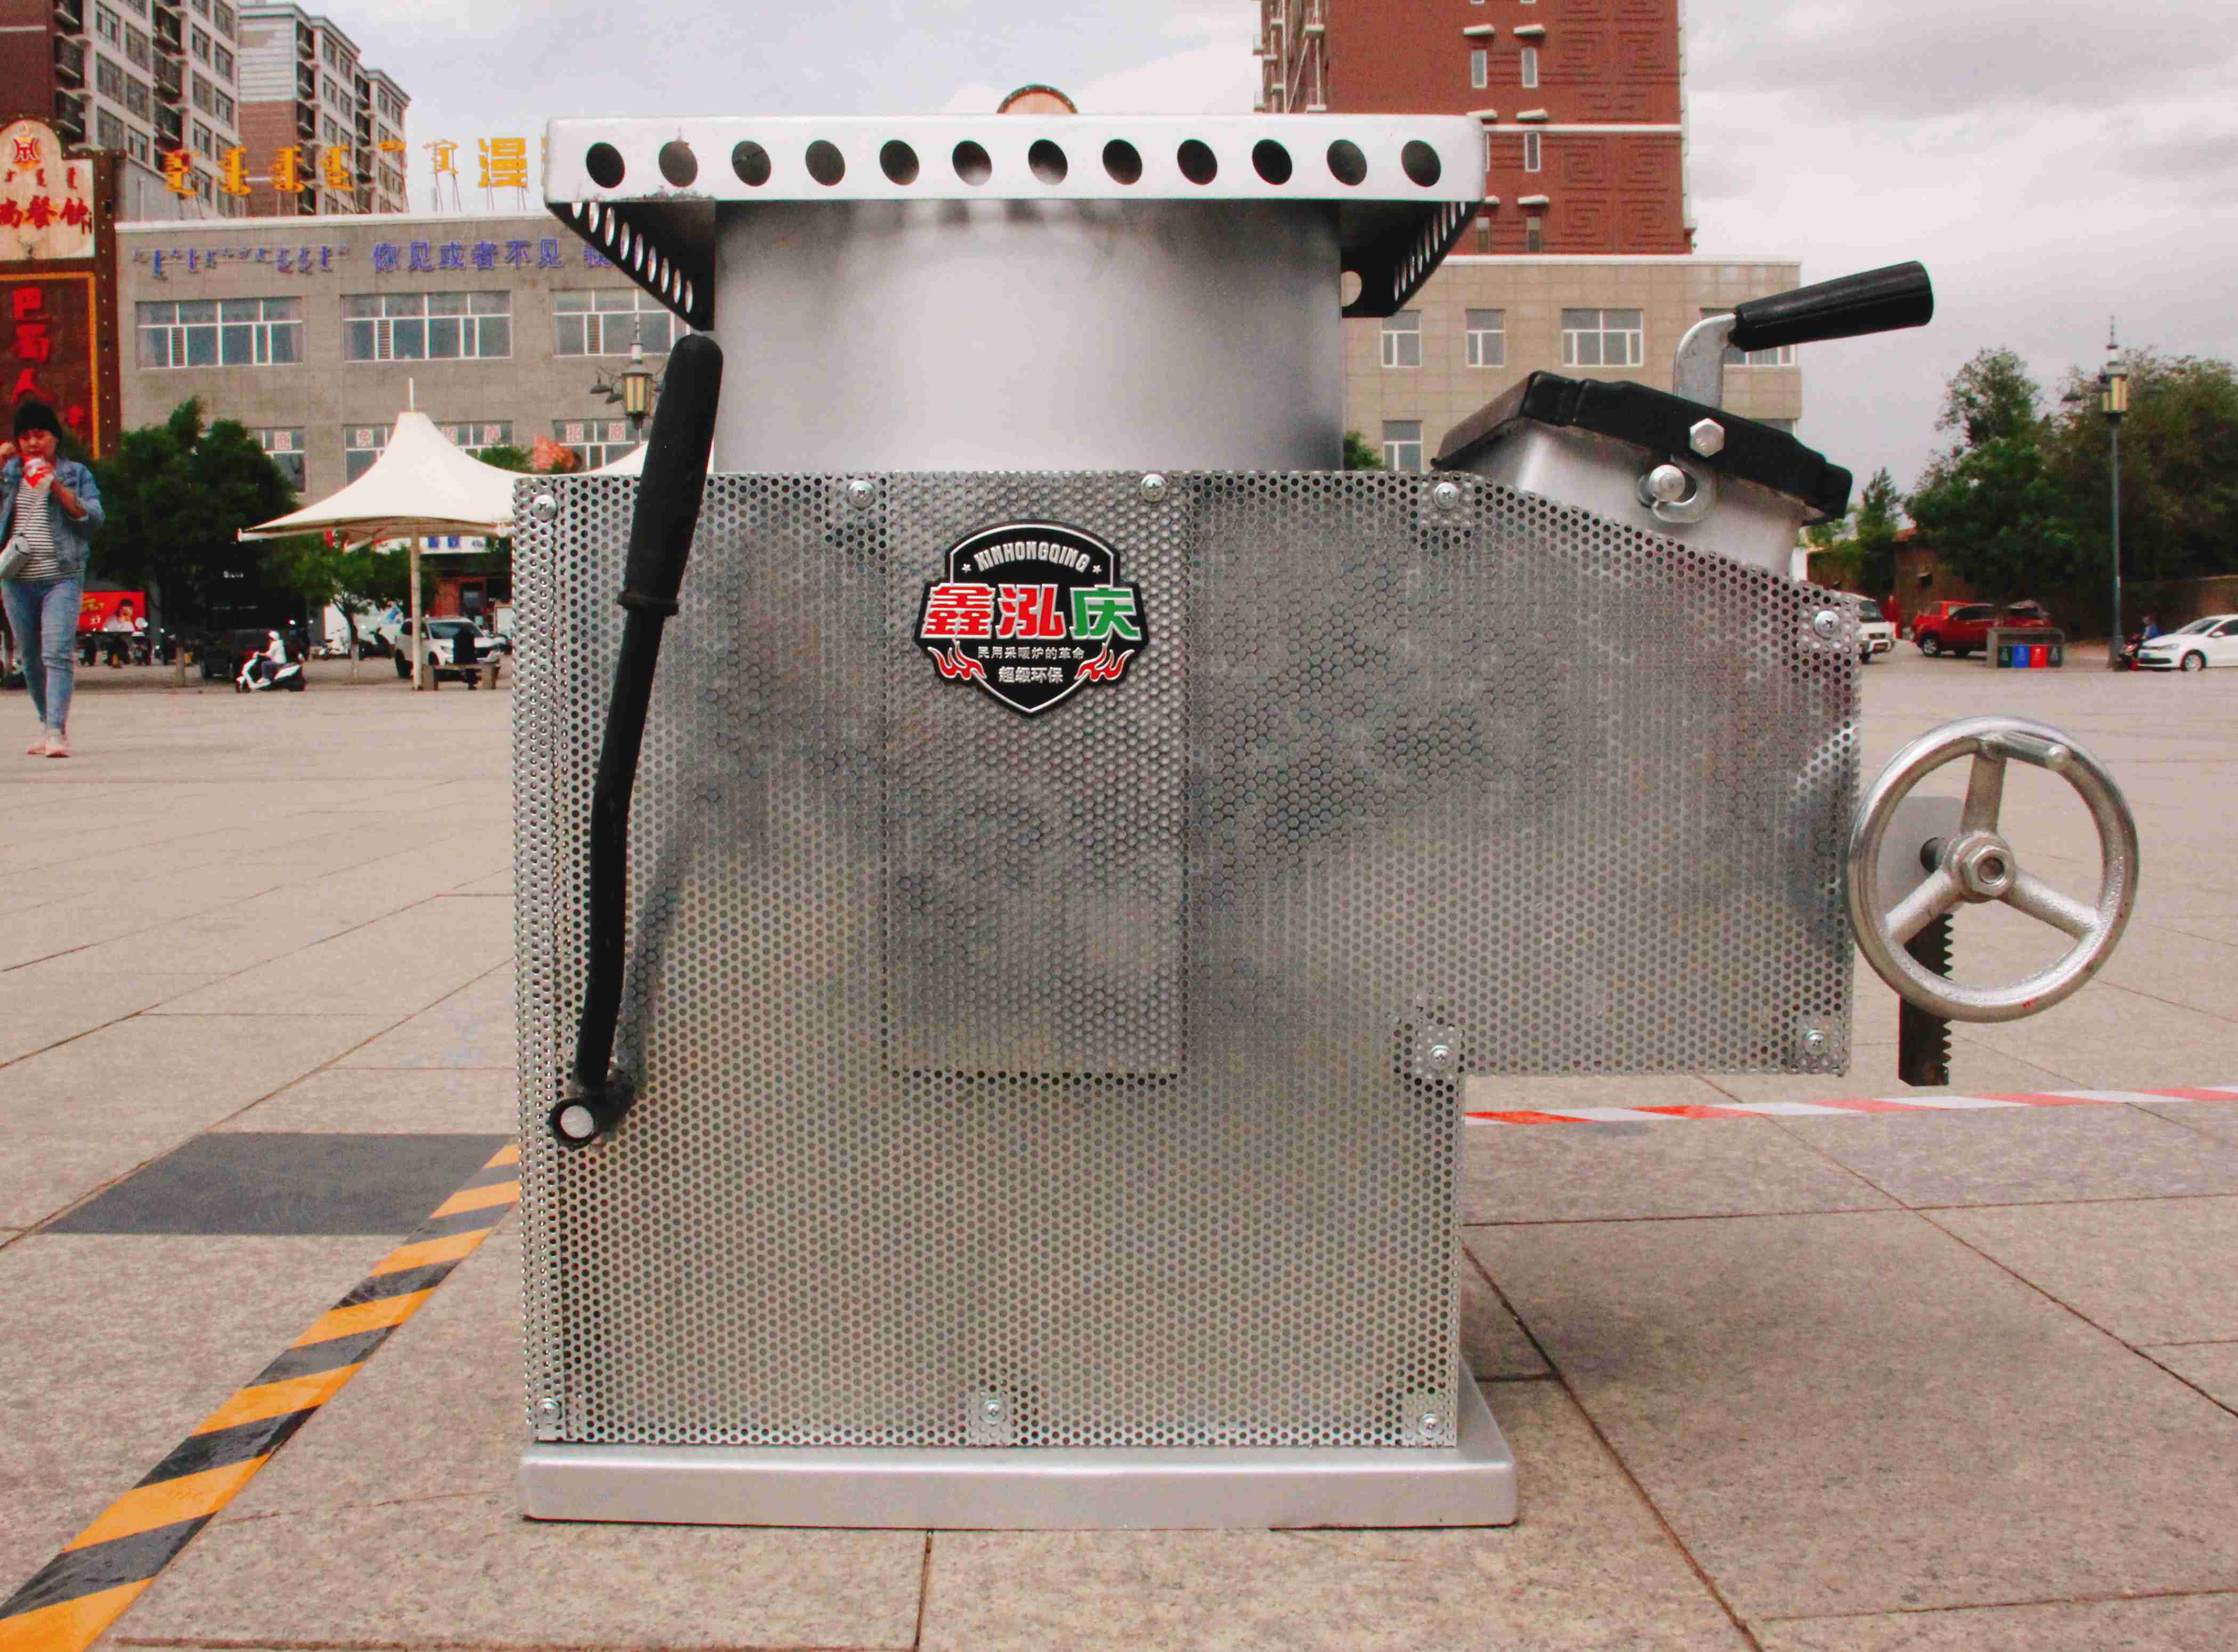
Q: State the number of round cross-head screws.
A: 10